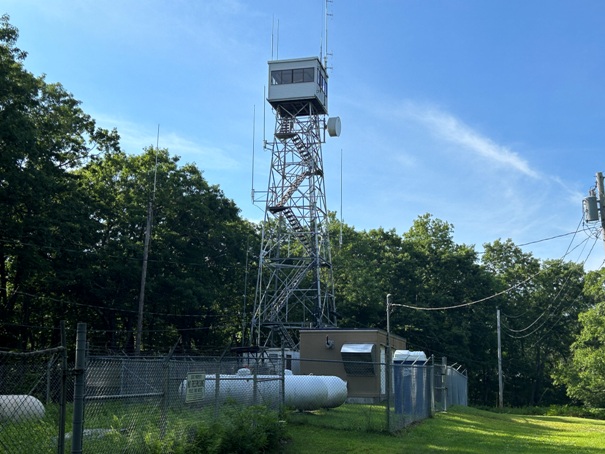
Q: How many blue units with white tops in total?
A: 1